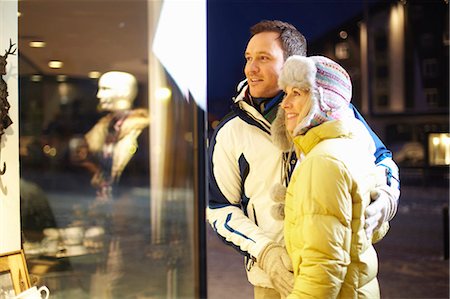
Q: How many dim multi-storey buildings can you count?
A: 1